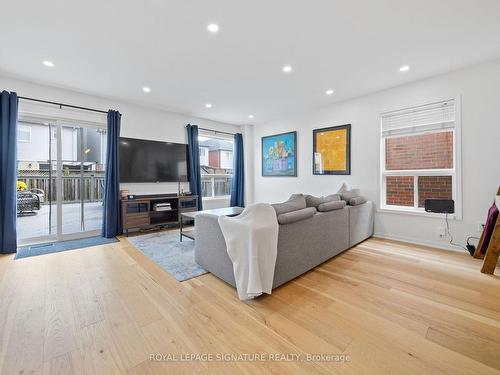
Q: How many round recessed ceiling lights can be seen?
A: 8